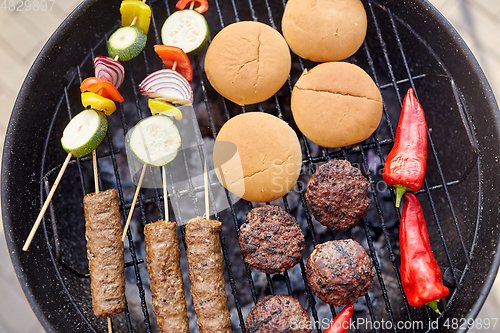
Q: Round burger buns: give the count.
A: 4